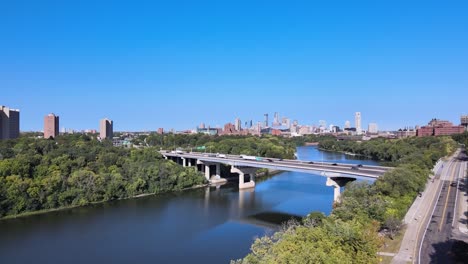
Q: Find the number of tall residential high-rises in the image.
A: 3